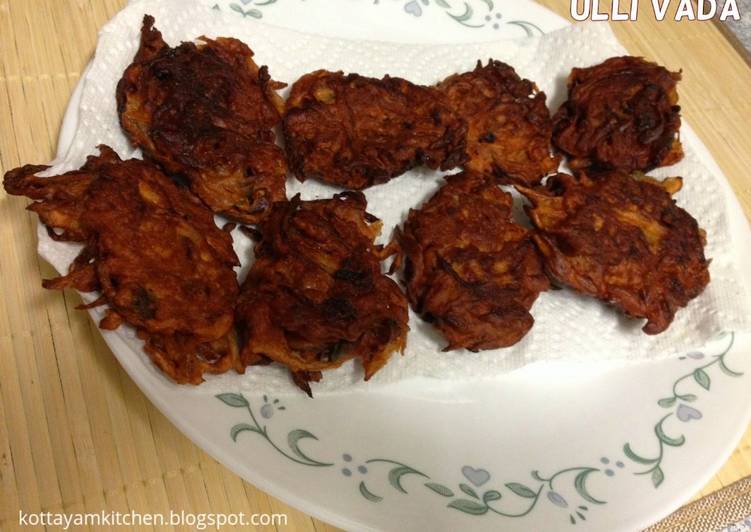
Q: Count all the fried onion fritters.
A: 8